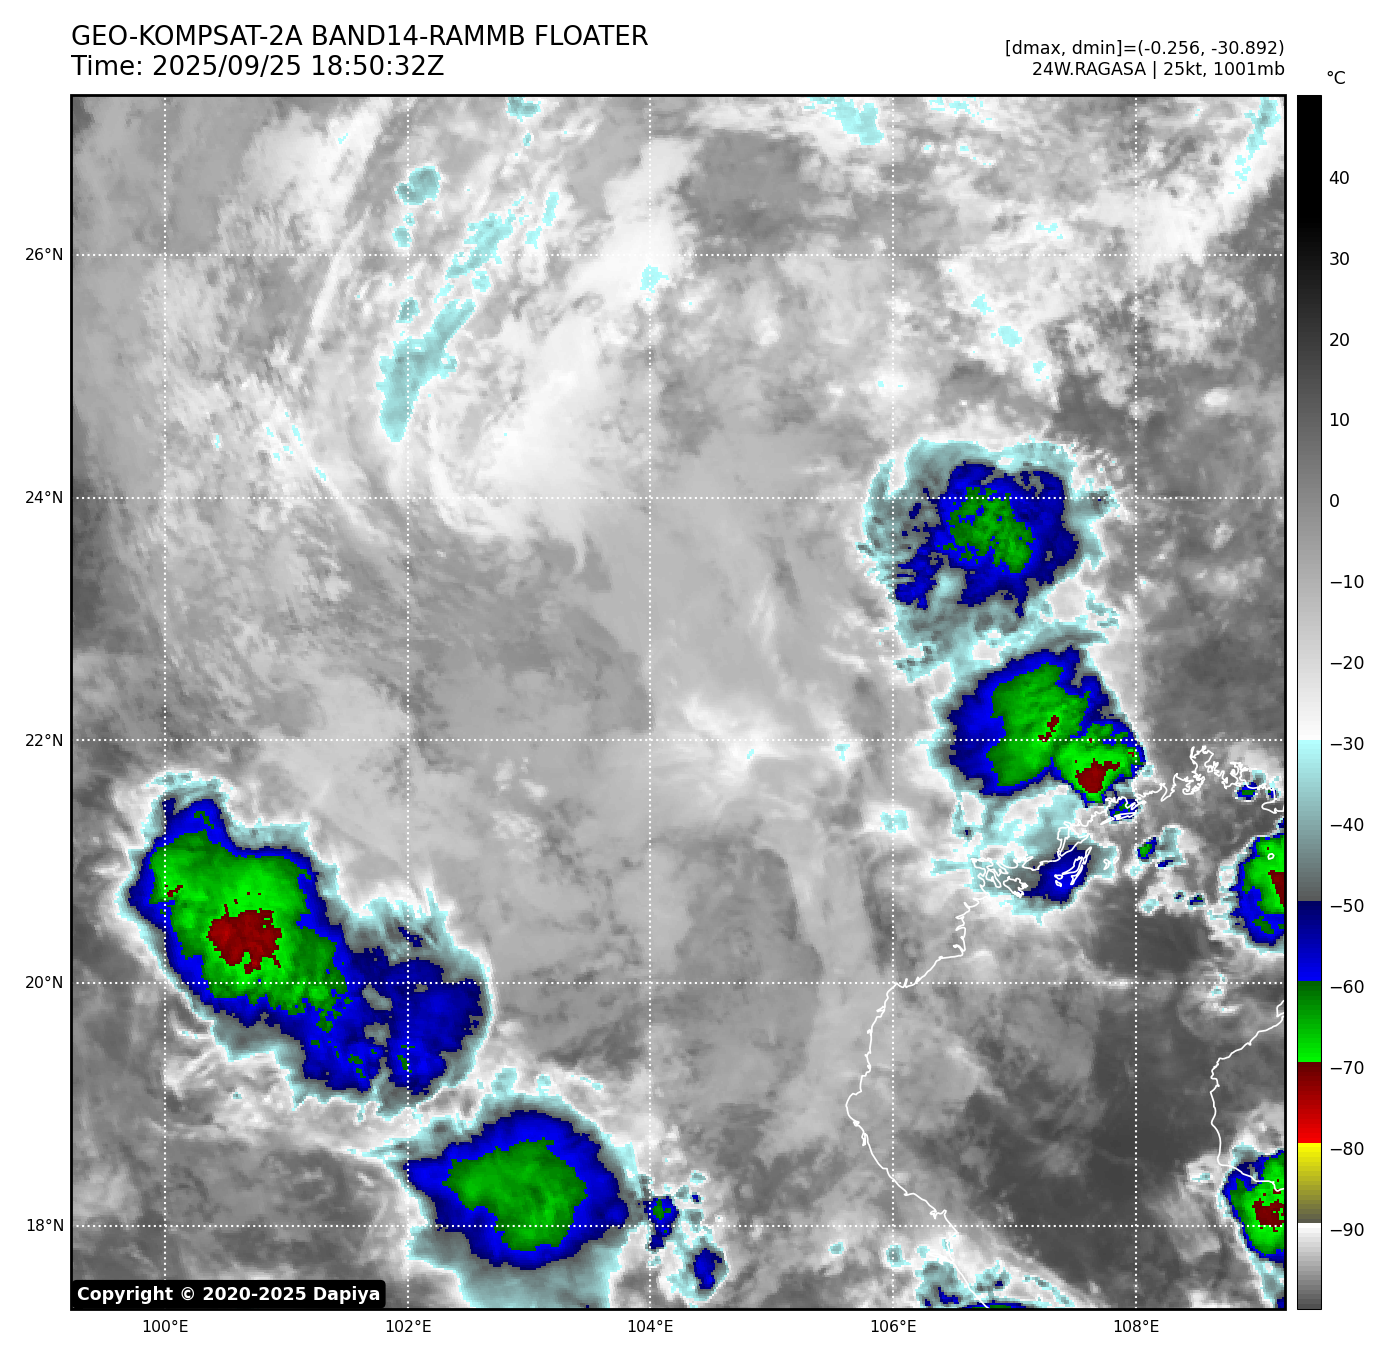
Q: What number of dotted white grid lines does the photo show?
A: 10